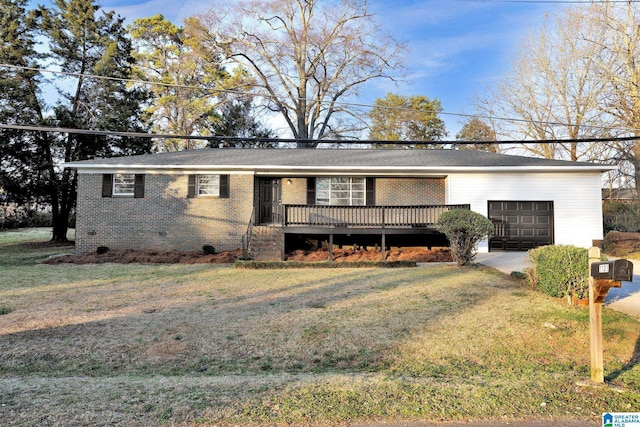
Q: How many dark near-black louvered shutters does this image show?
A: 6